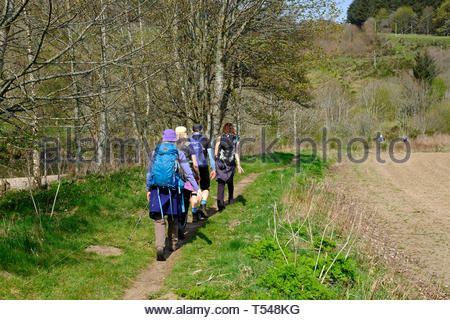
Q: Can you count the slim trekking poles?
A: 1